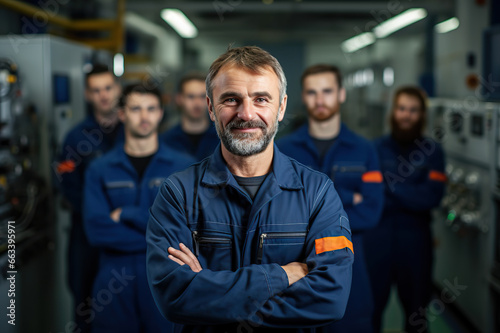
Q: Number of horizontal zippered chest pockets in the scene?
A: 5